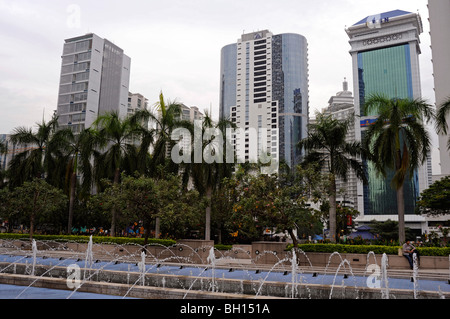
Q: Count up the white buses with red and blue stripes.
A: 0